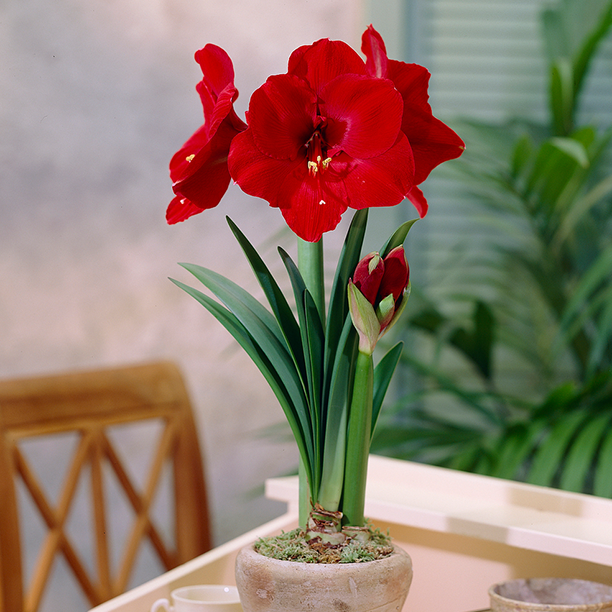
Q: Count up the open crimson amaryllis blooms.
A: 3